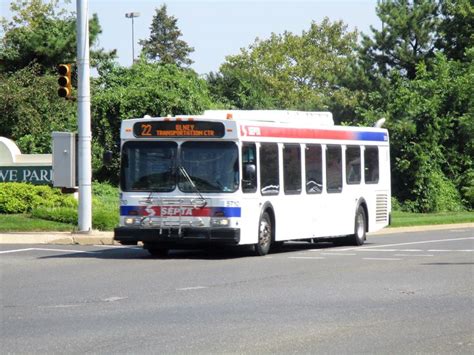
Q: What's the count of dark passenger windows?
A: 6